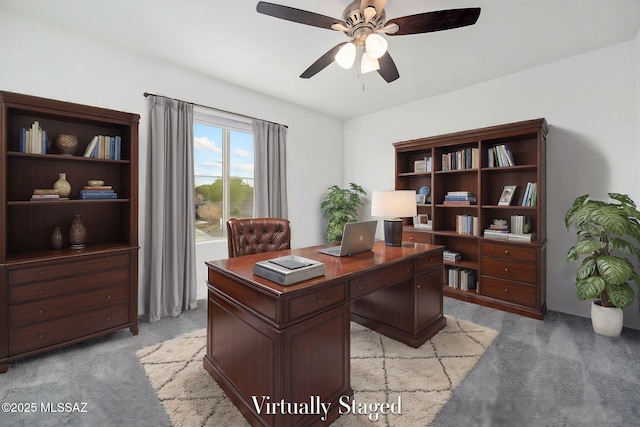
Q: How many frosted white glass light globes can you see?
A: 3